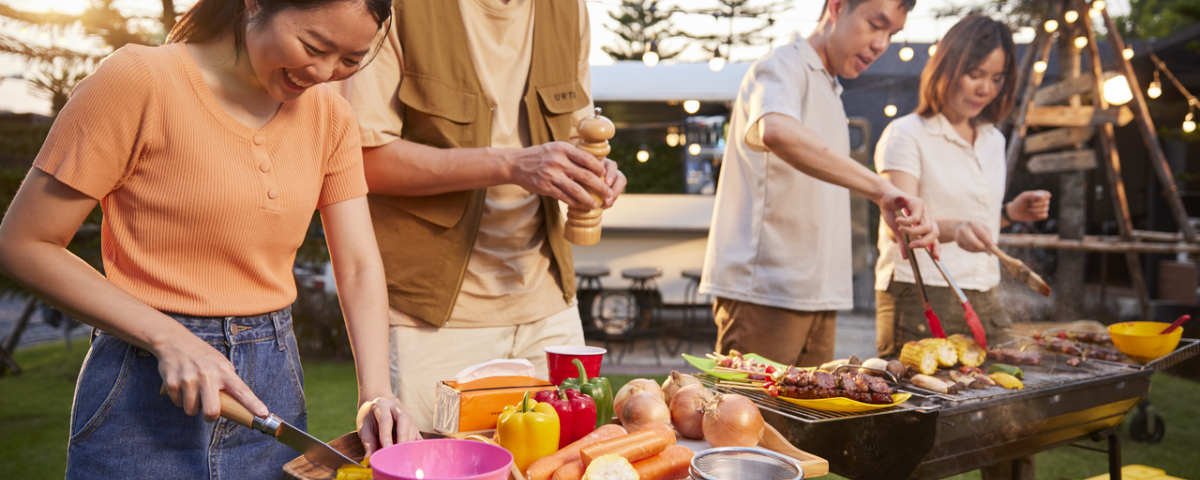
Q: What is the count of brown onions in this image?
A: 5